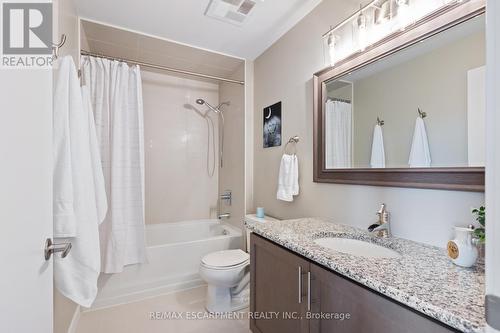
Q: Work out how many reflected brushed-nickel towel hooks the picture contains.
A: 2